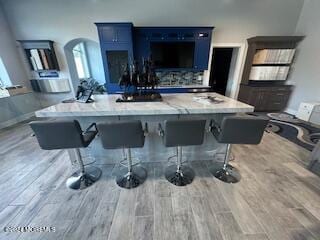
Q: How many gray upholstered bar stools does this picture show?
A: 4